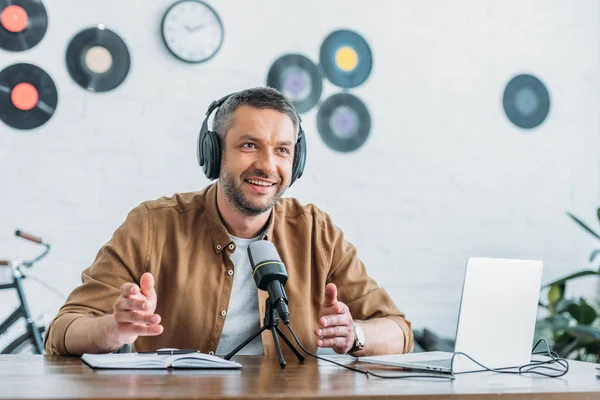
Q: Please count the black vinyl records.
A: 7